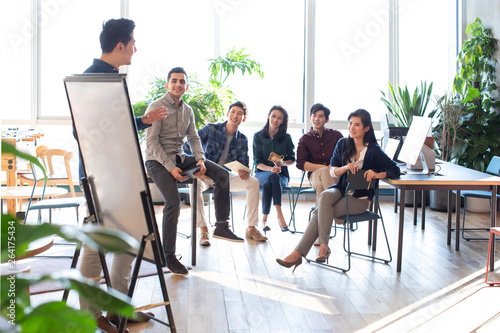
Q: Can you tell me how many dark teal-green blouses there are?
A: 1